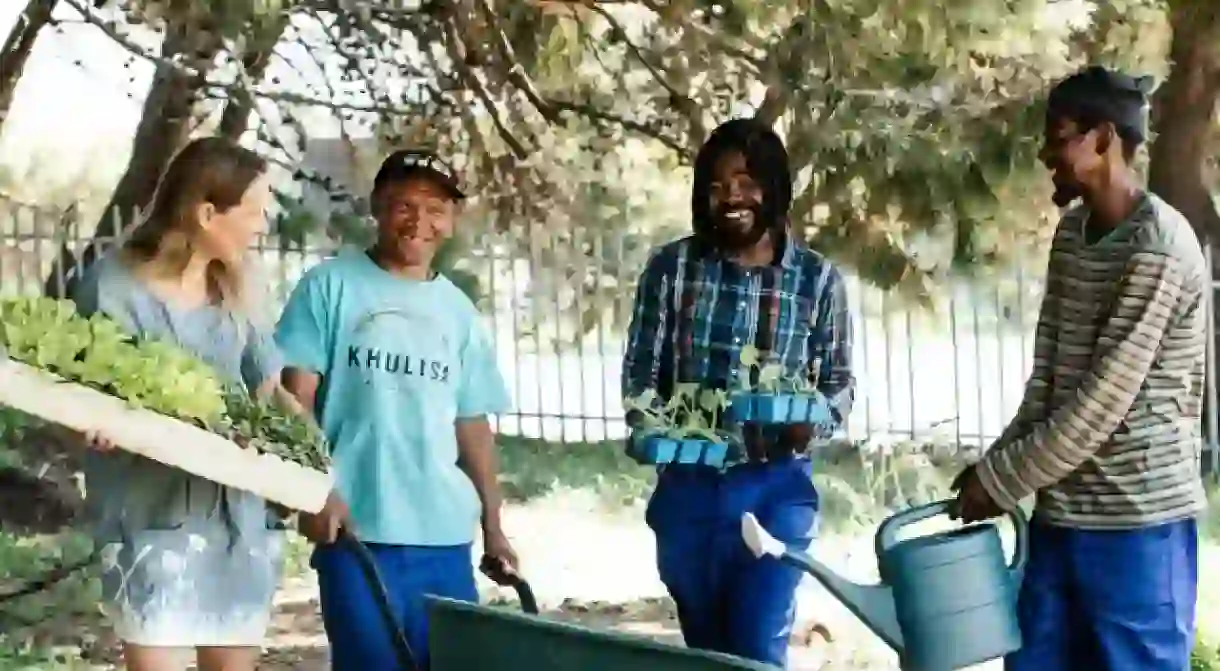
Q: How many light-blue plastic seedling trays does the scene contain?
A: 2